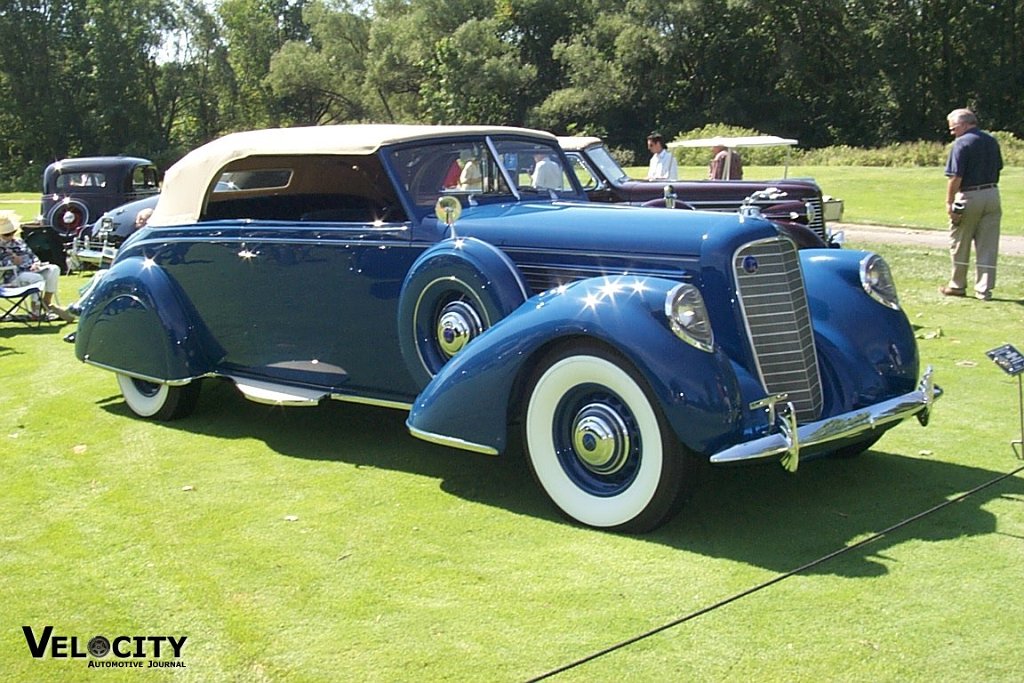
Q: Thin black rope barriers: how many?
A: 1